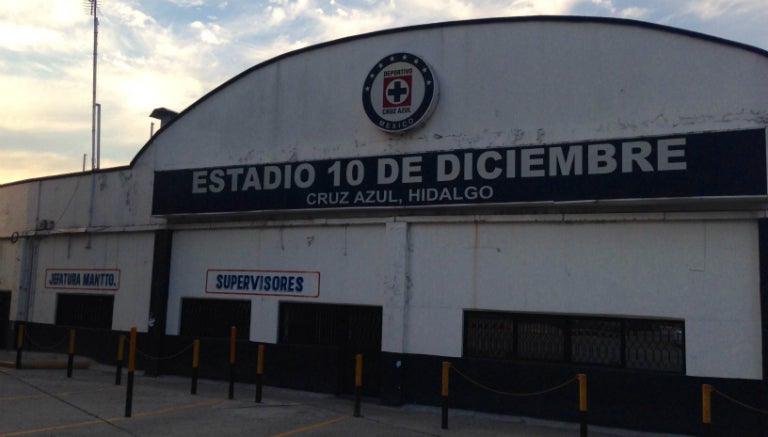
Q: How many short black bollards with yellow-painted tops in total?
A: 11